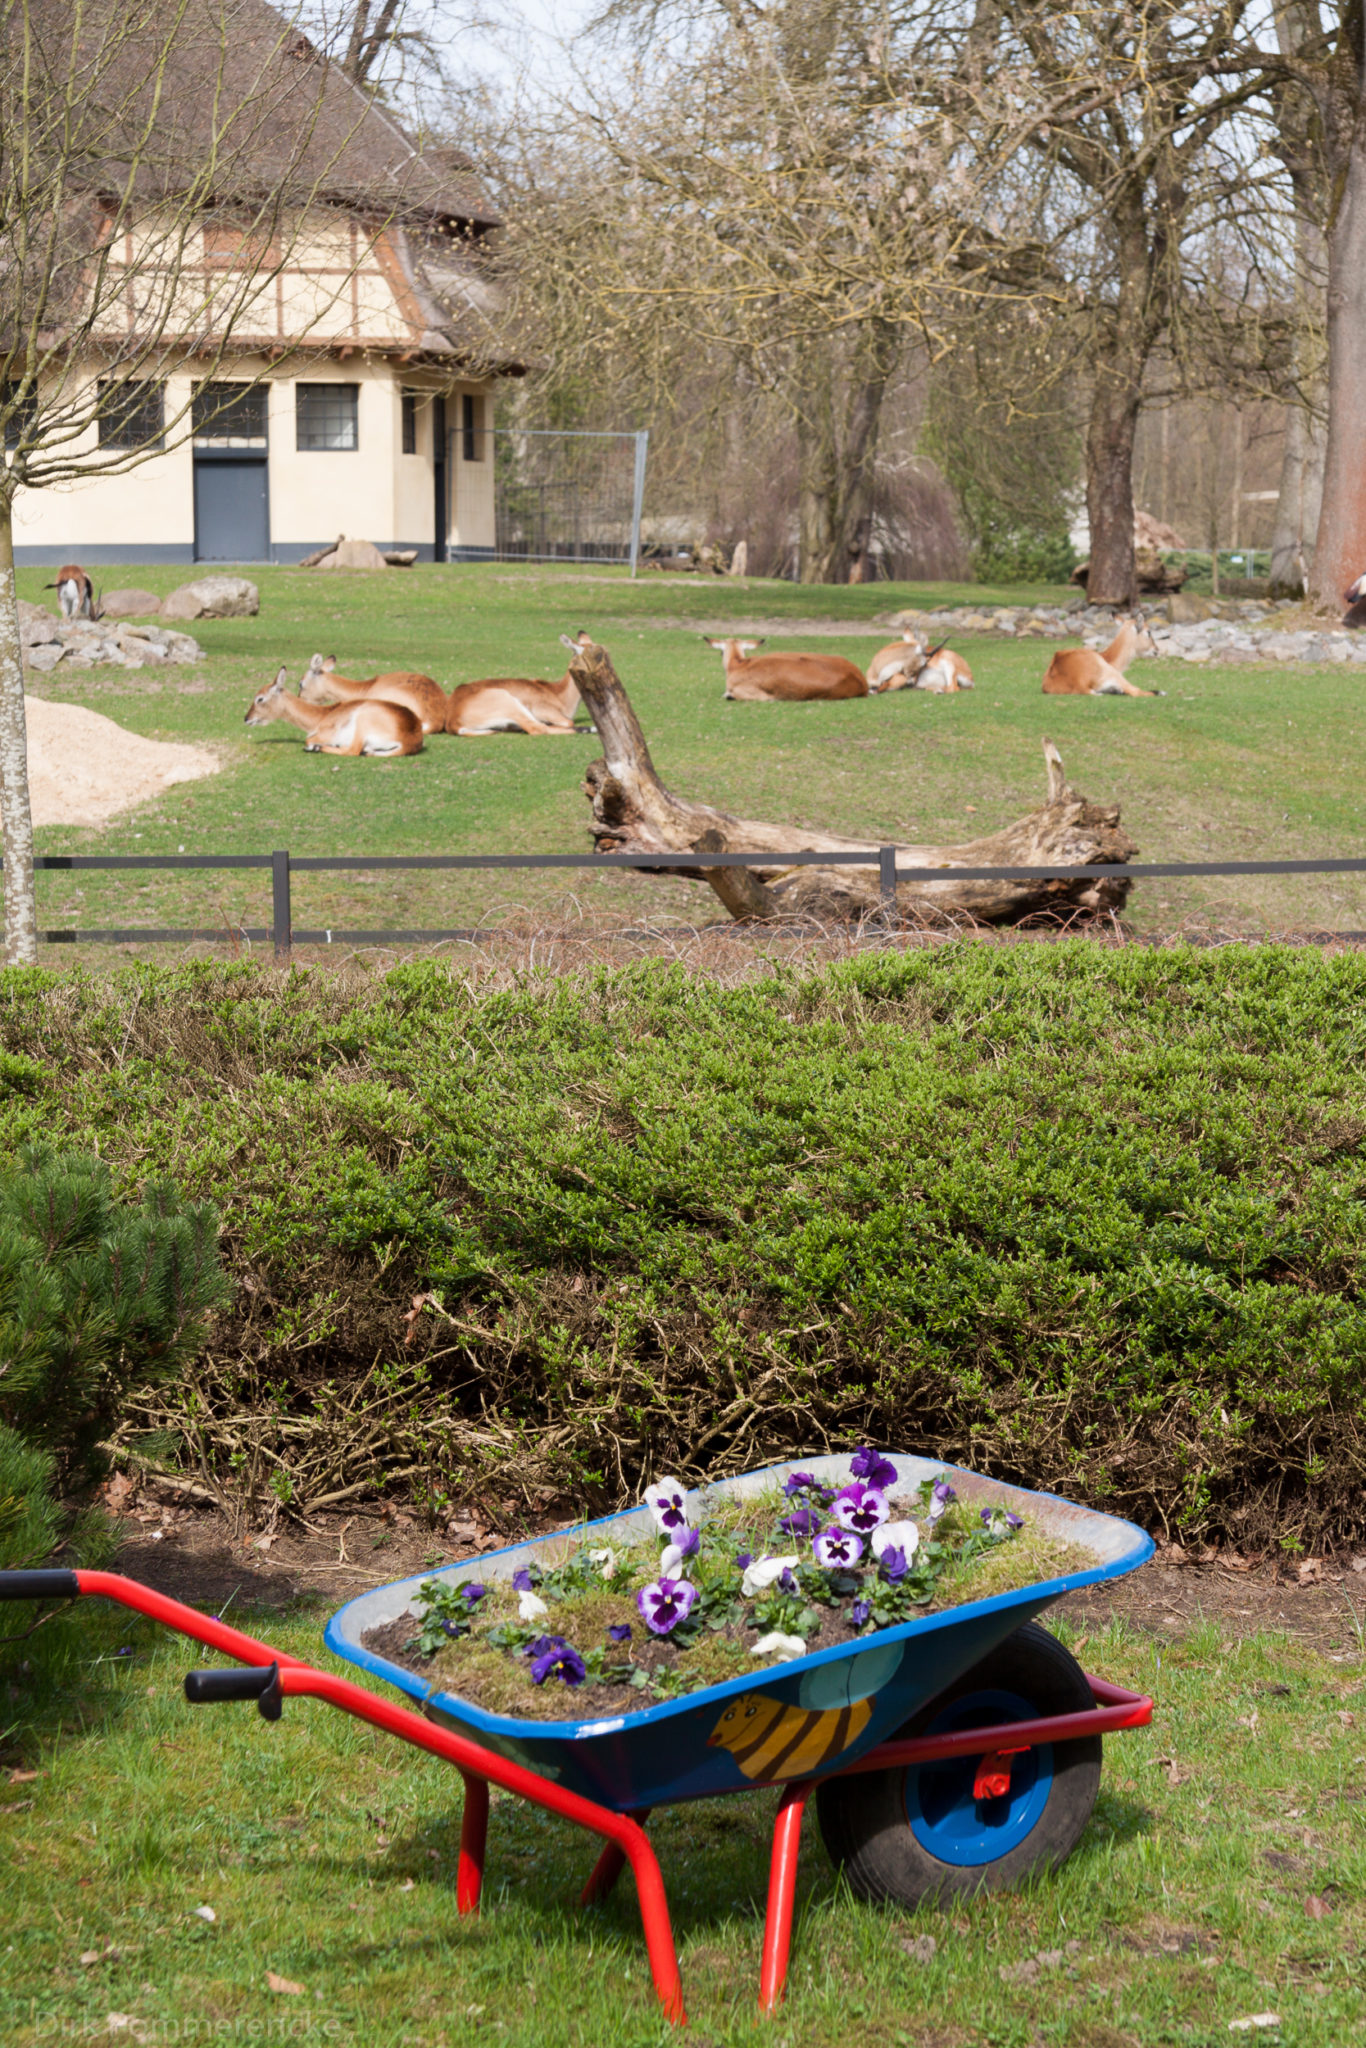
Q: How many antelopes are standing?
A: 1